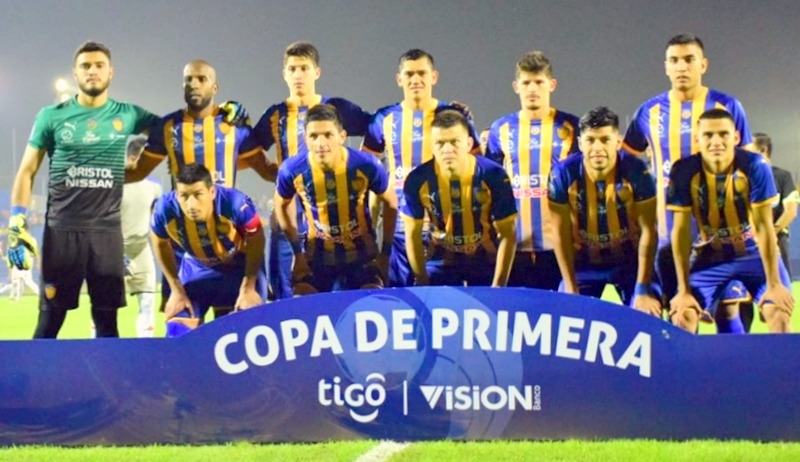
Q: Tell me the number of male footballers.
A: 11